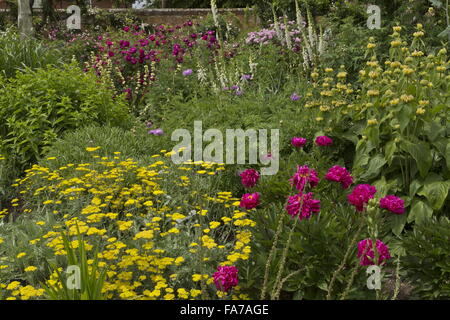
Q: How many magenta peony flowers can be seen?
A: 11